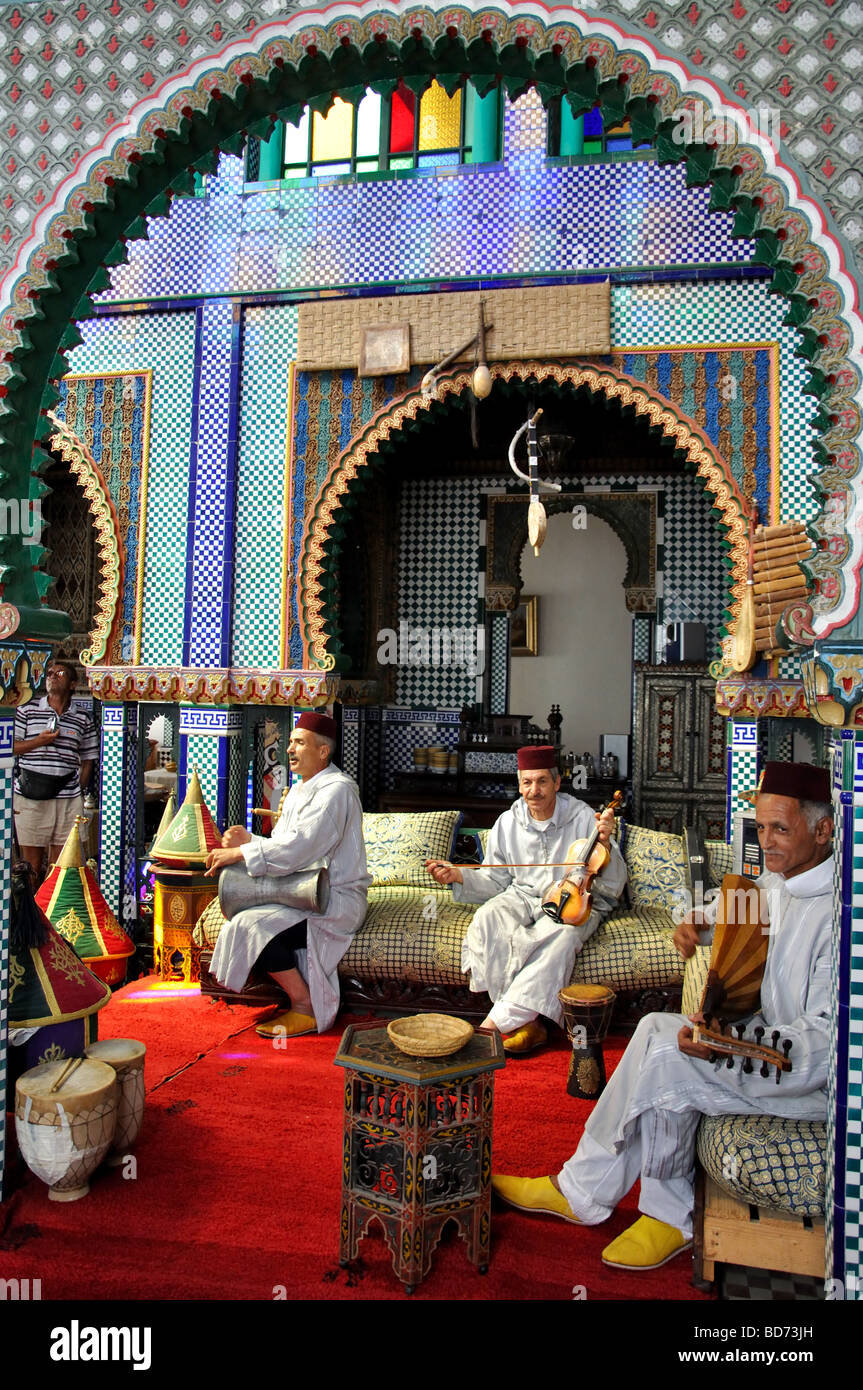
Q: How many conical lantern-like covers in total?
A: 4